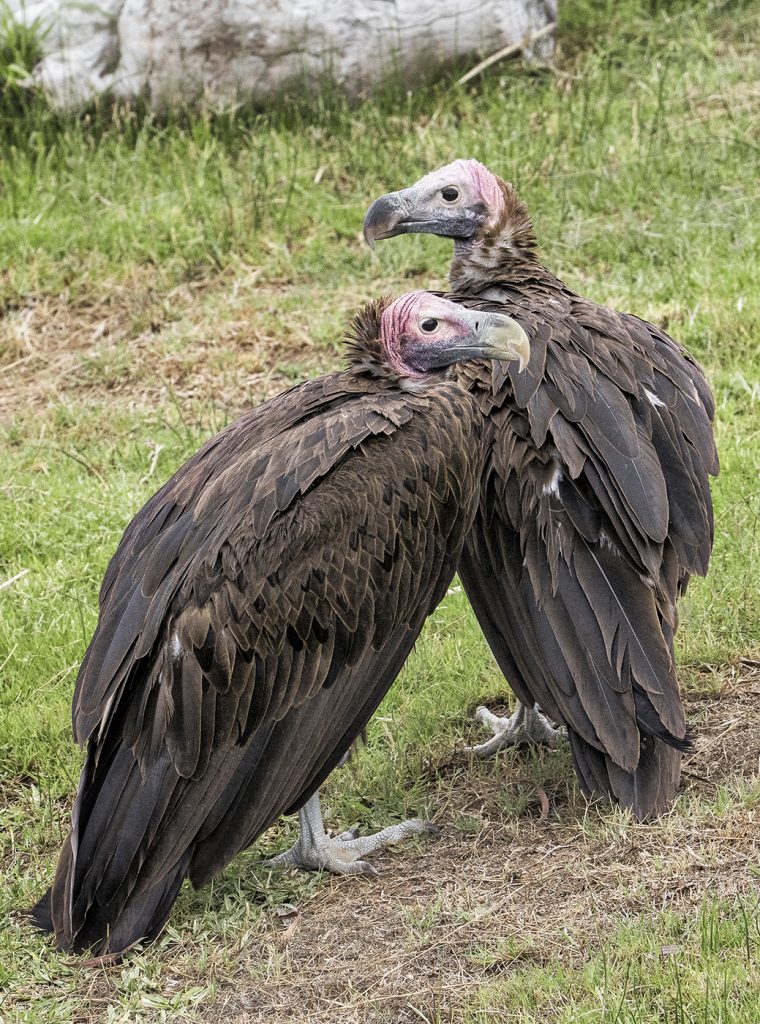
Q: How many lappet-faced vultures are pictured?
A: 2